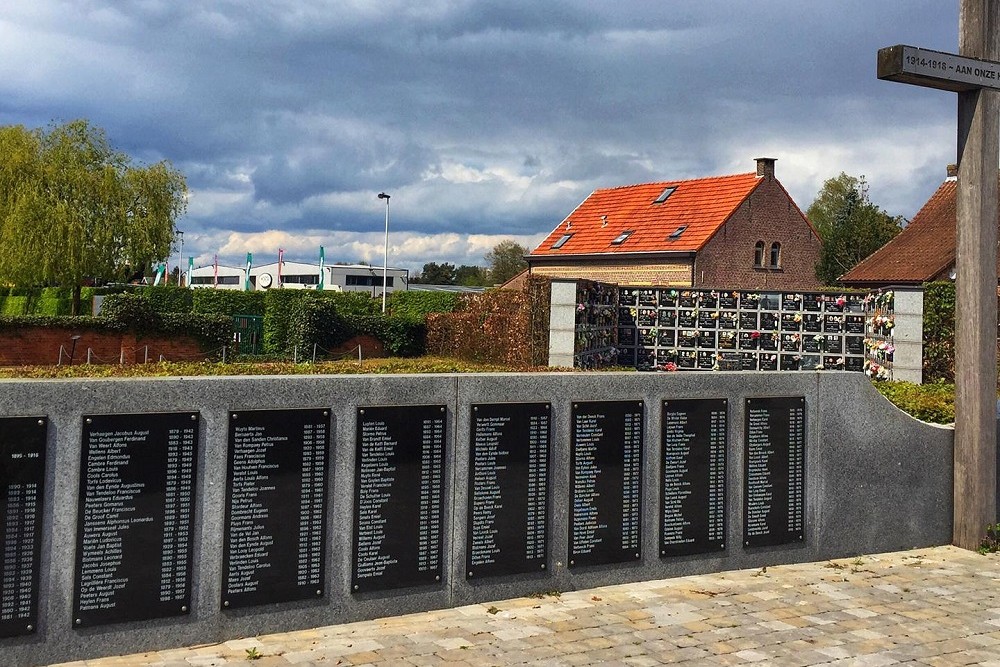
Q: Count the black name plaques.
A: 8